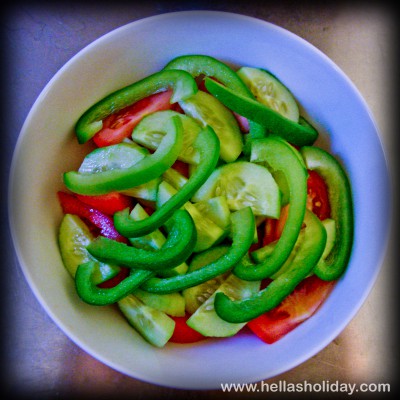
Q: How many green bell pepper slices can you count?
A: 11